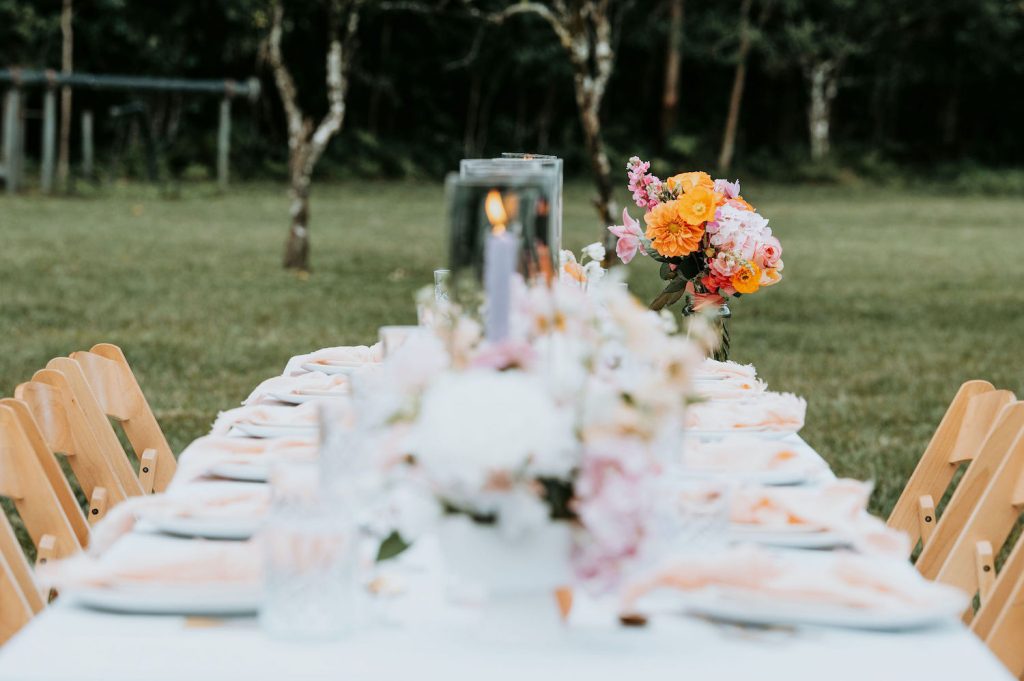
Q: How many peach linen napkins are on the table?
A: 12